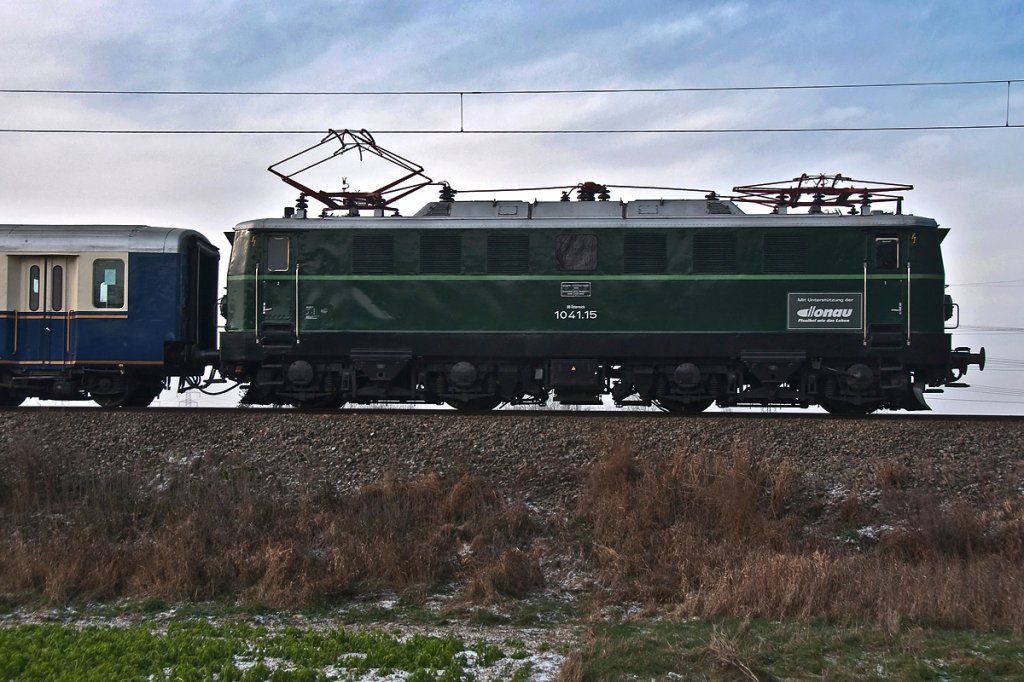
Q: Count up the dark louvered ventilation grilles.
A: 6